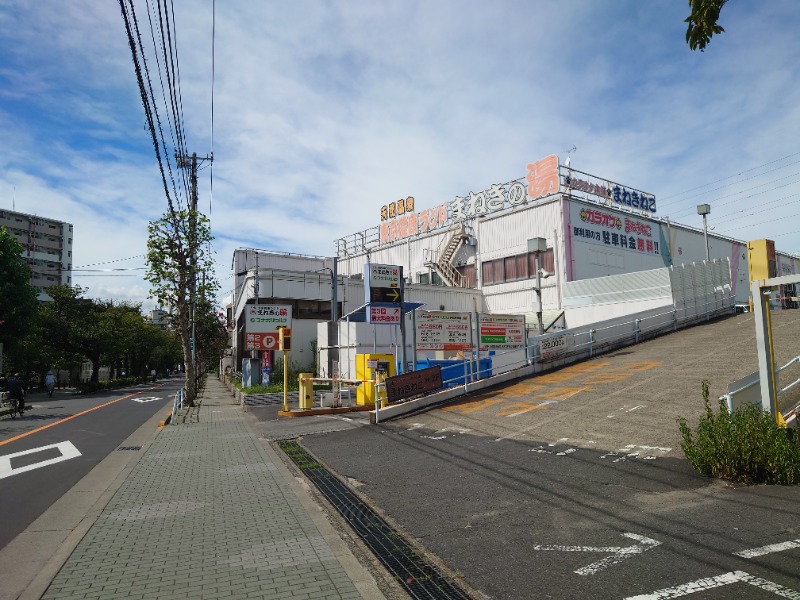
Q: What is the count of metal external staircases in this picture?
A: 1